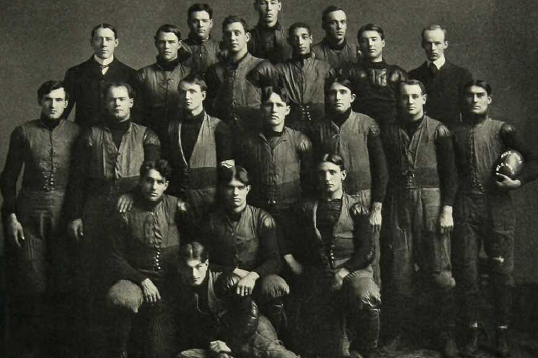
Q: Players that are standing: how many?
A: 14